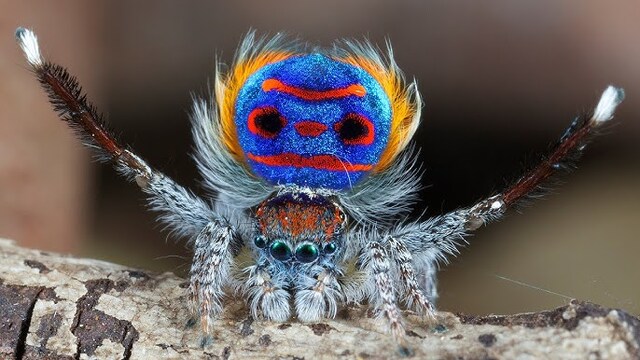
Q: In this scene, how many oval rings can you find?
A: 2